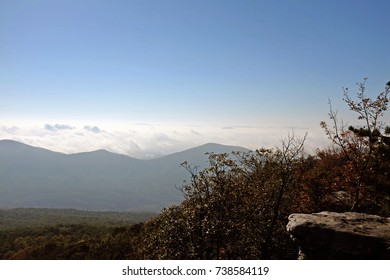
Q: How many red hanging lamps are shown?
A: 0